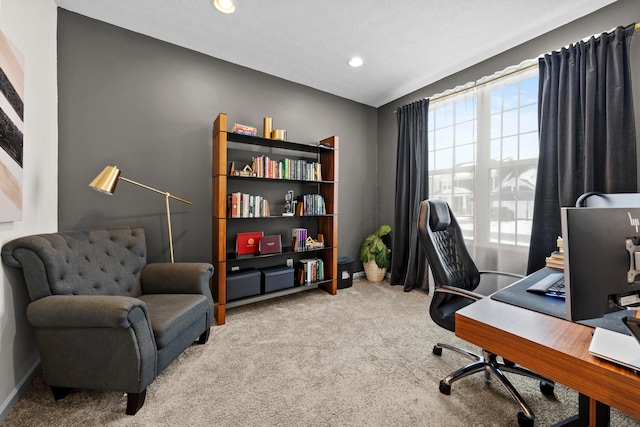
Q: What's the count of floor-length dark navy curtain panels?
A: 2